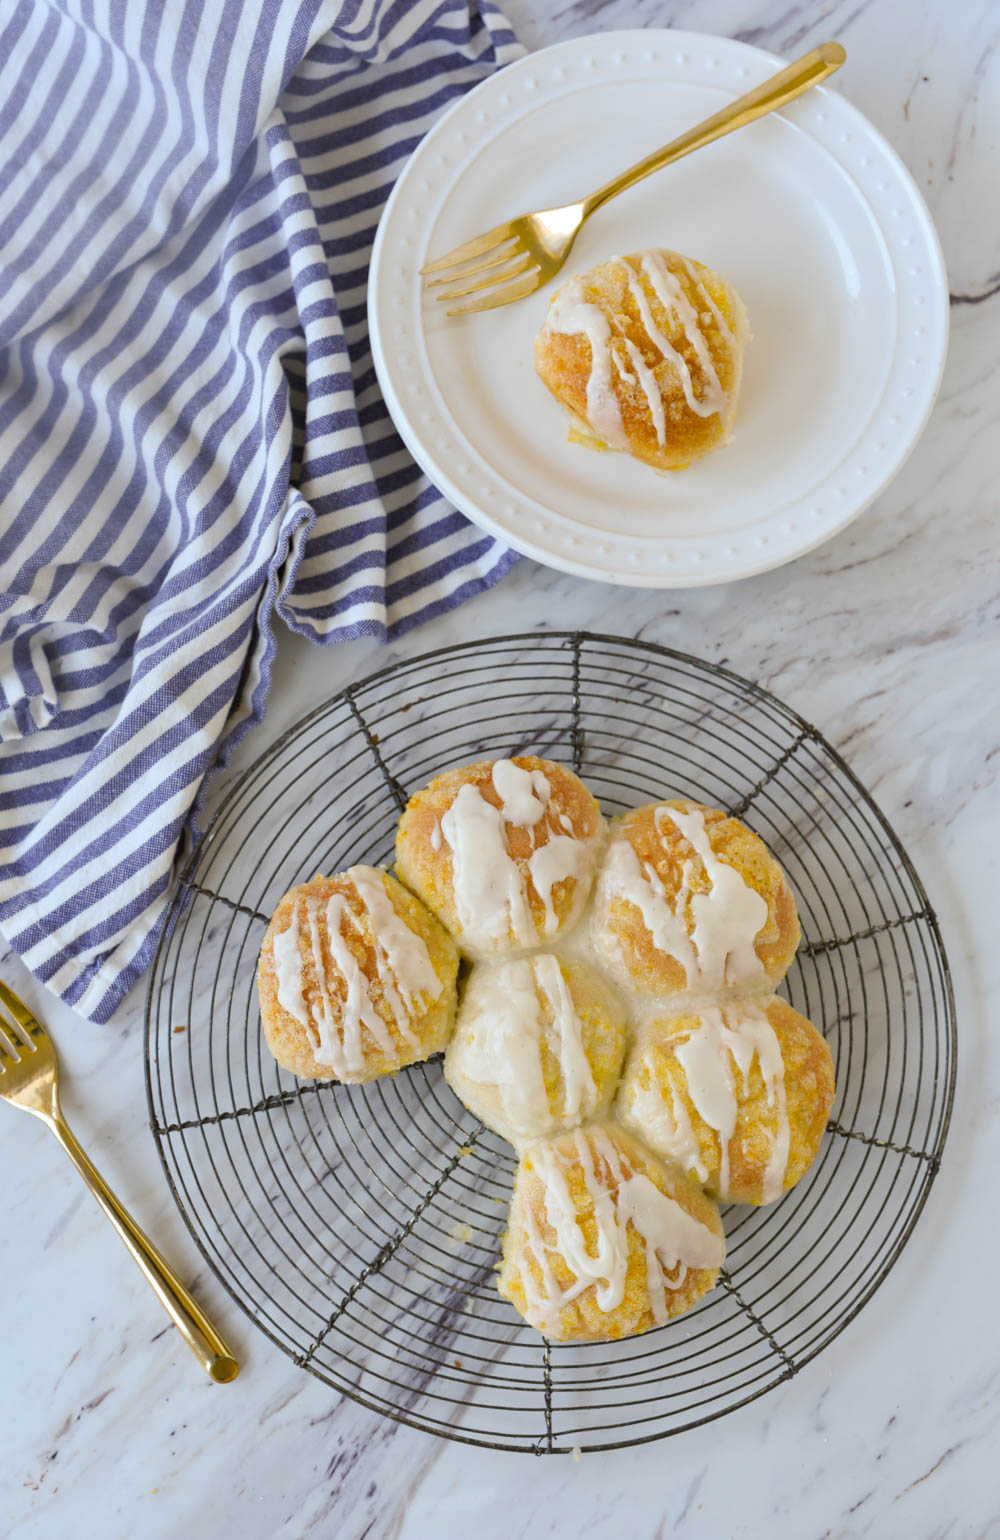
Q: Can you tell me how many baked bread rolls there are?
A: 7